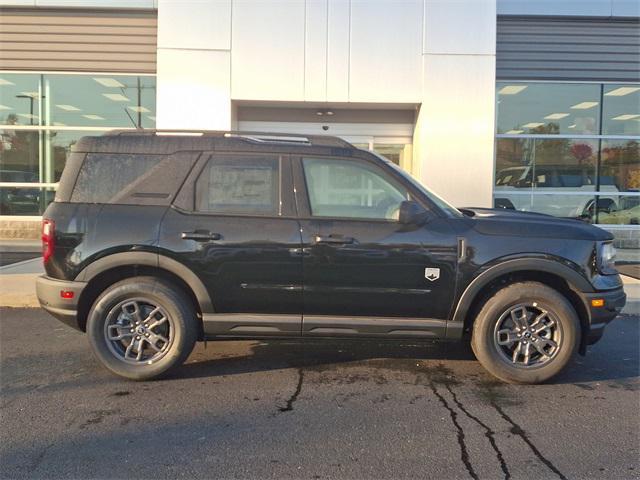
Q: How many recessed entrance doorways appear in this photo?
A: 1